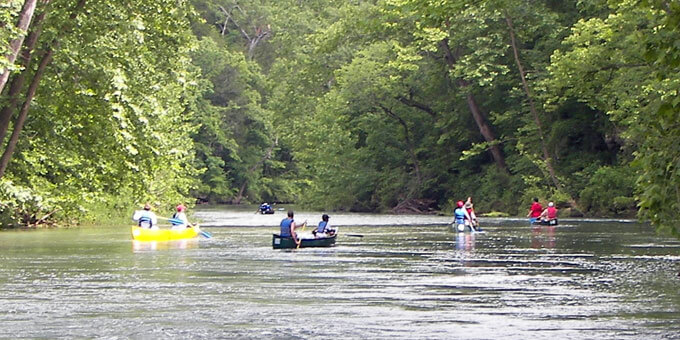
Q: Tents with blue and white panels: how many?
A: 0